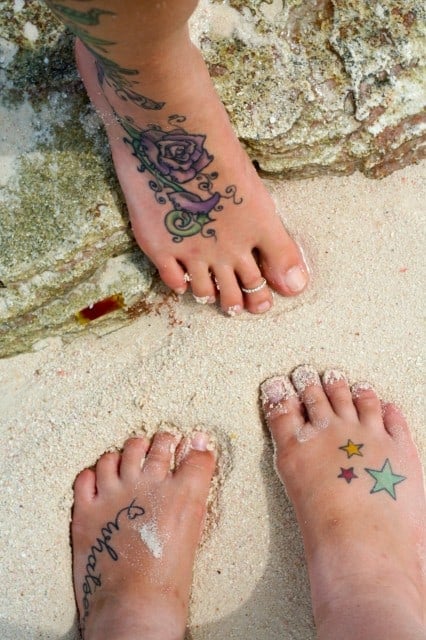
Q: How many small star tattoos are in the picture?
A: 2